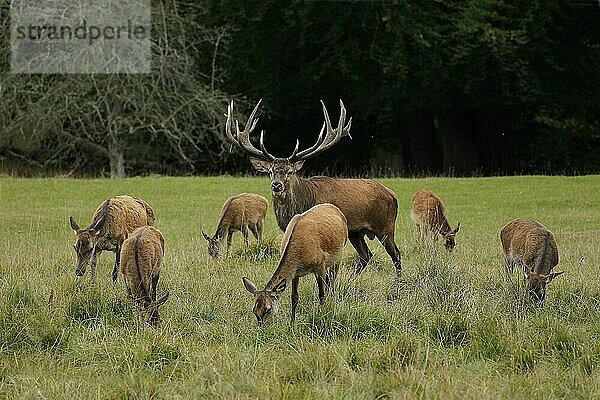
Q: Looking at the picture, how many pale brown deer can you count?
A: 6